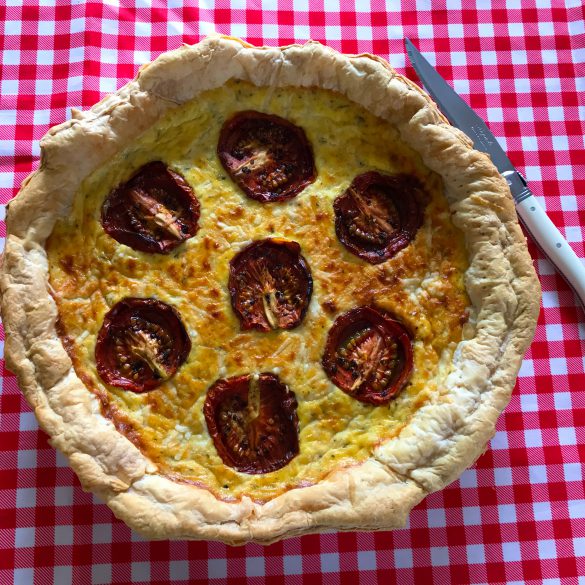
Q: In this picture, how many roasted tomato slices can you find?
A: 7